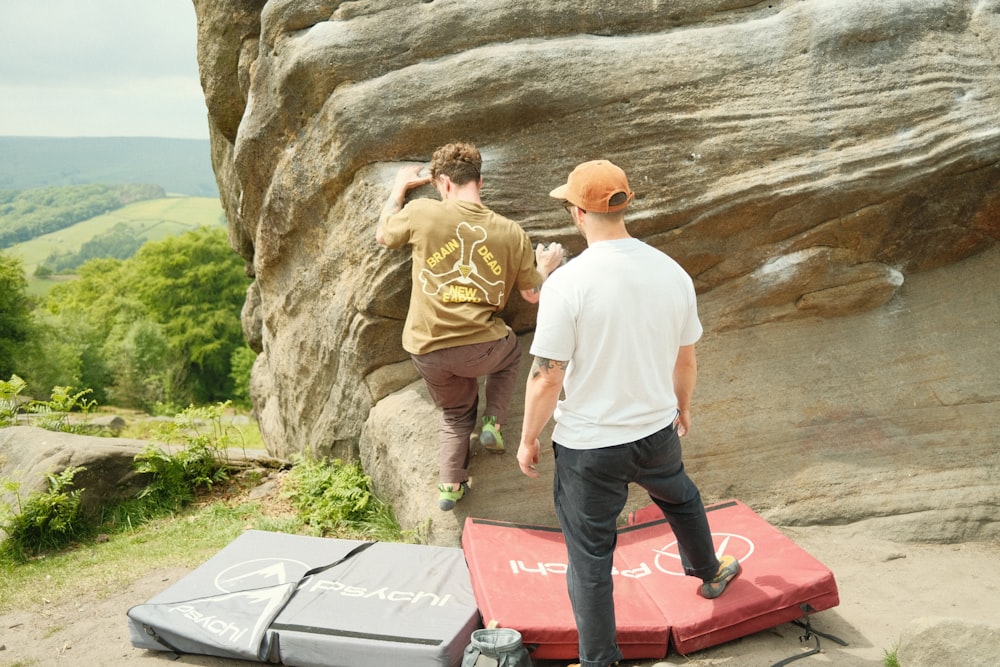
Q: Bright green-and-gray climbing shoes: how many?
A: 2